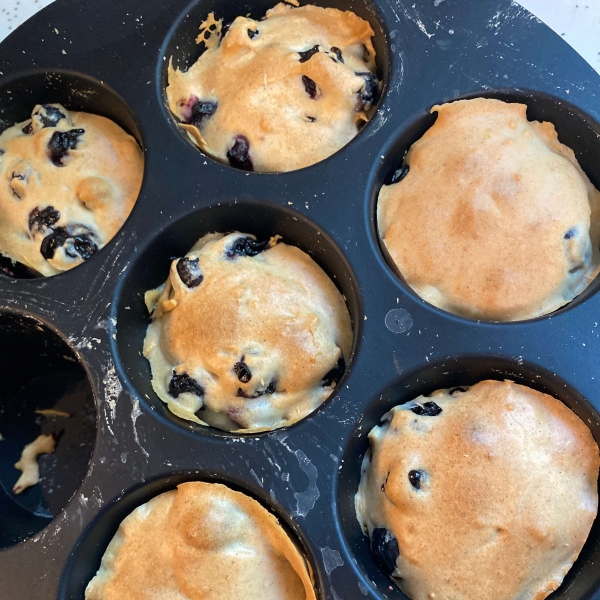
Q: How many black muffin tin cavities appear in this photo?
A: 7